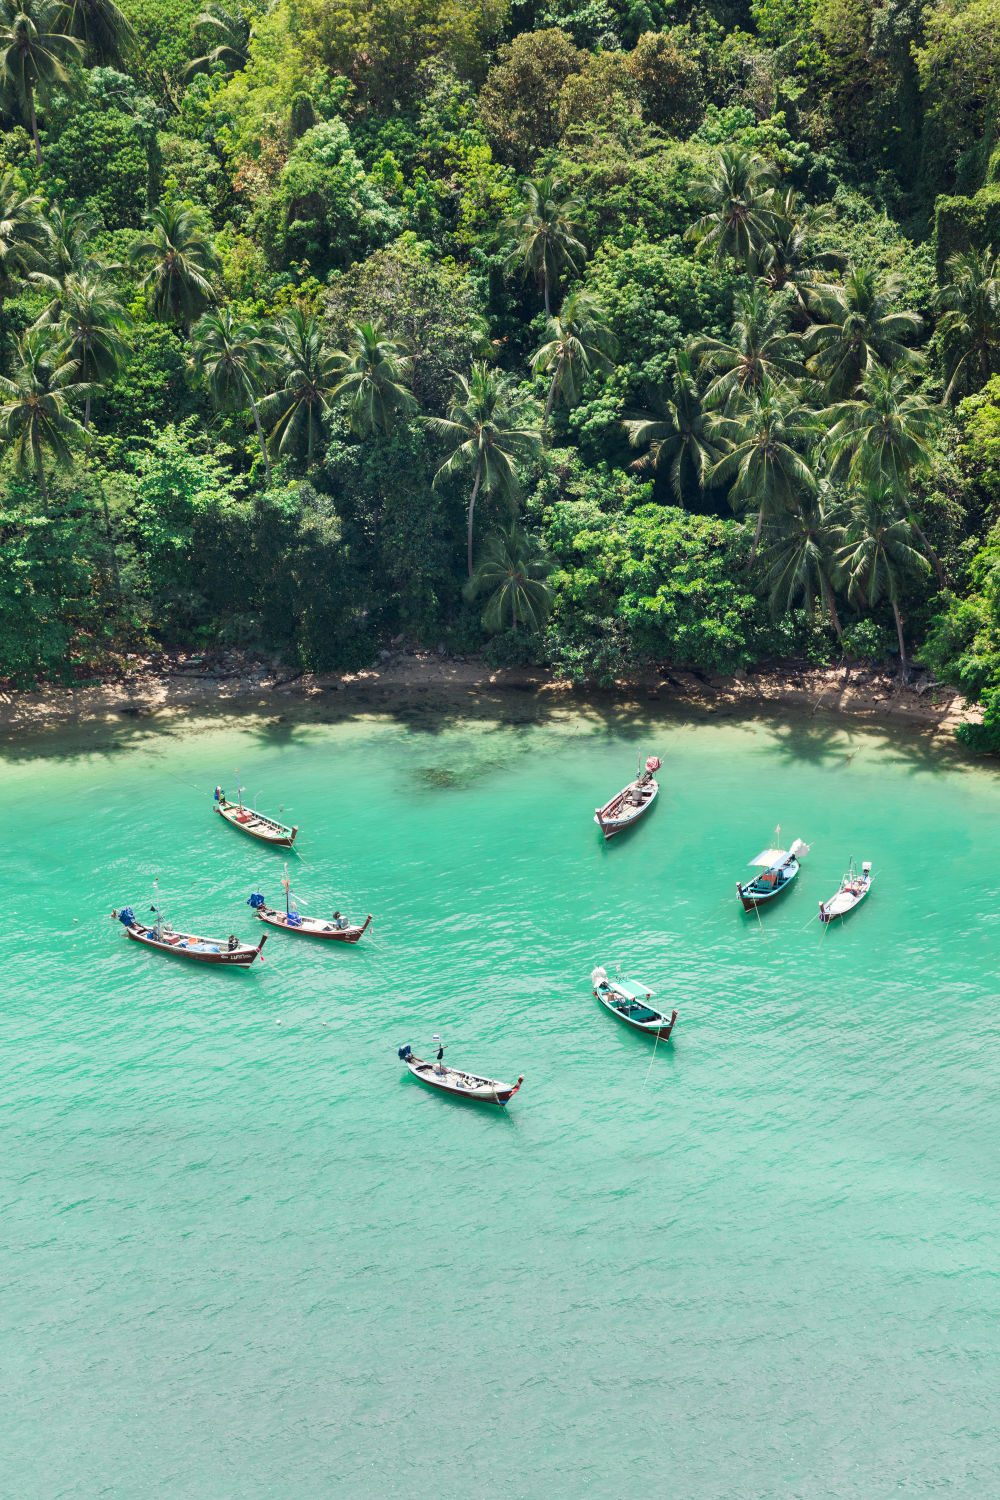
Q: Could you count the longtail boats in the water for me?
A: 8